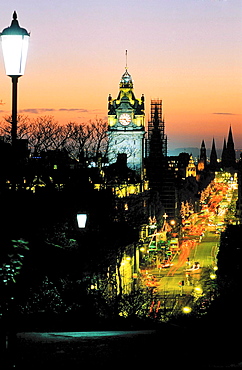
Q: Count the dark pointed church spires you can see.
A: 4